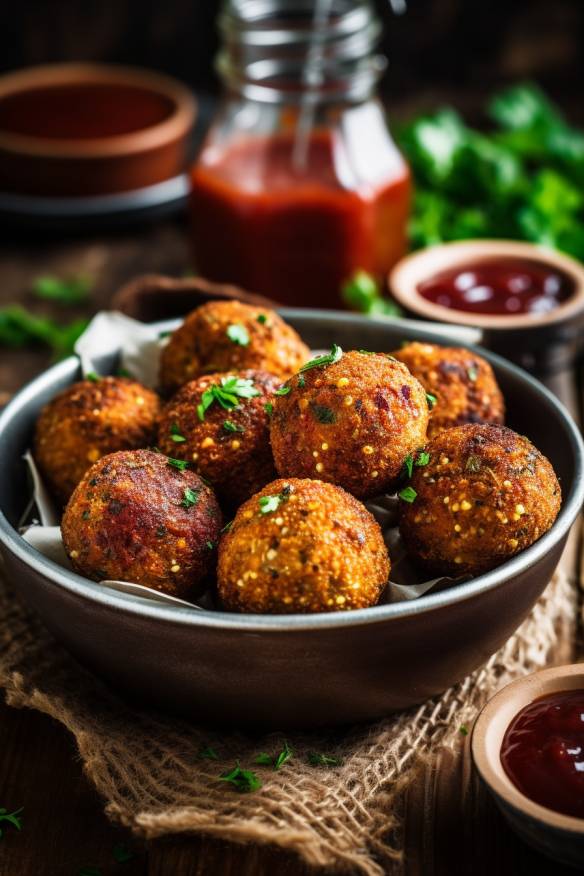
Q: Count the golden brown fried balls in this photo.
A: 8